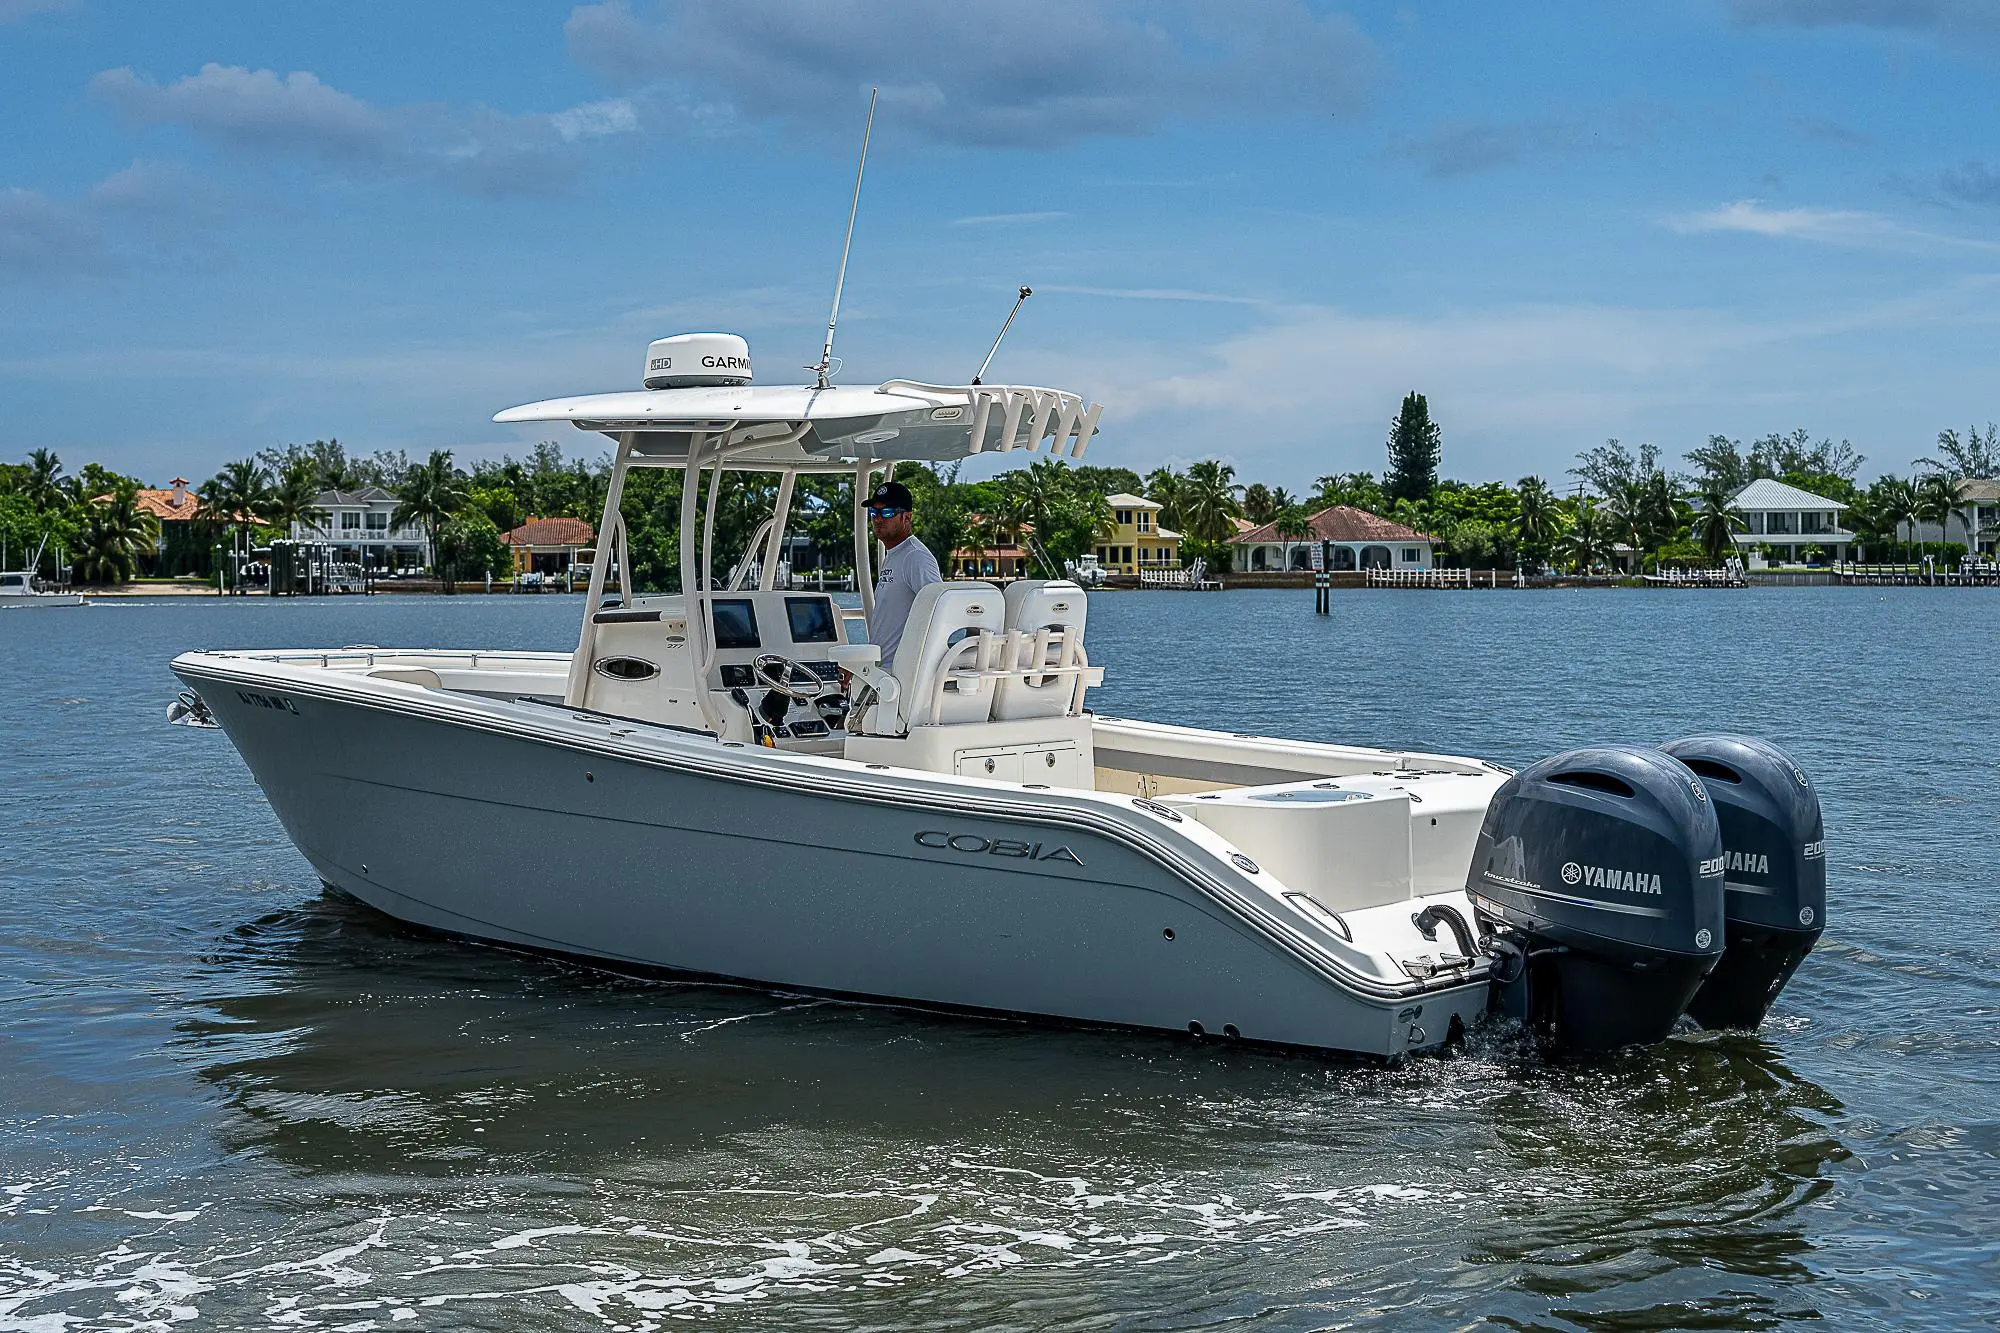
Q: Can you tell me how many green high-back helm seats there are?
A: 0